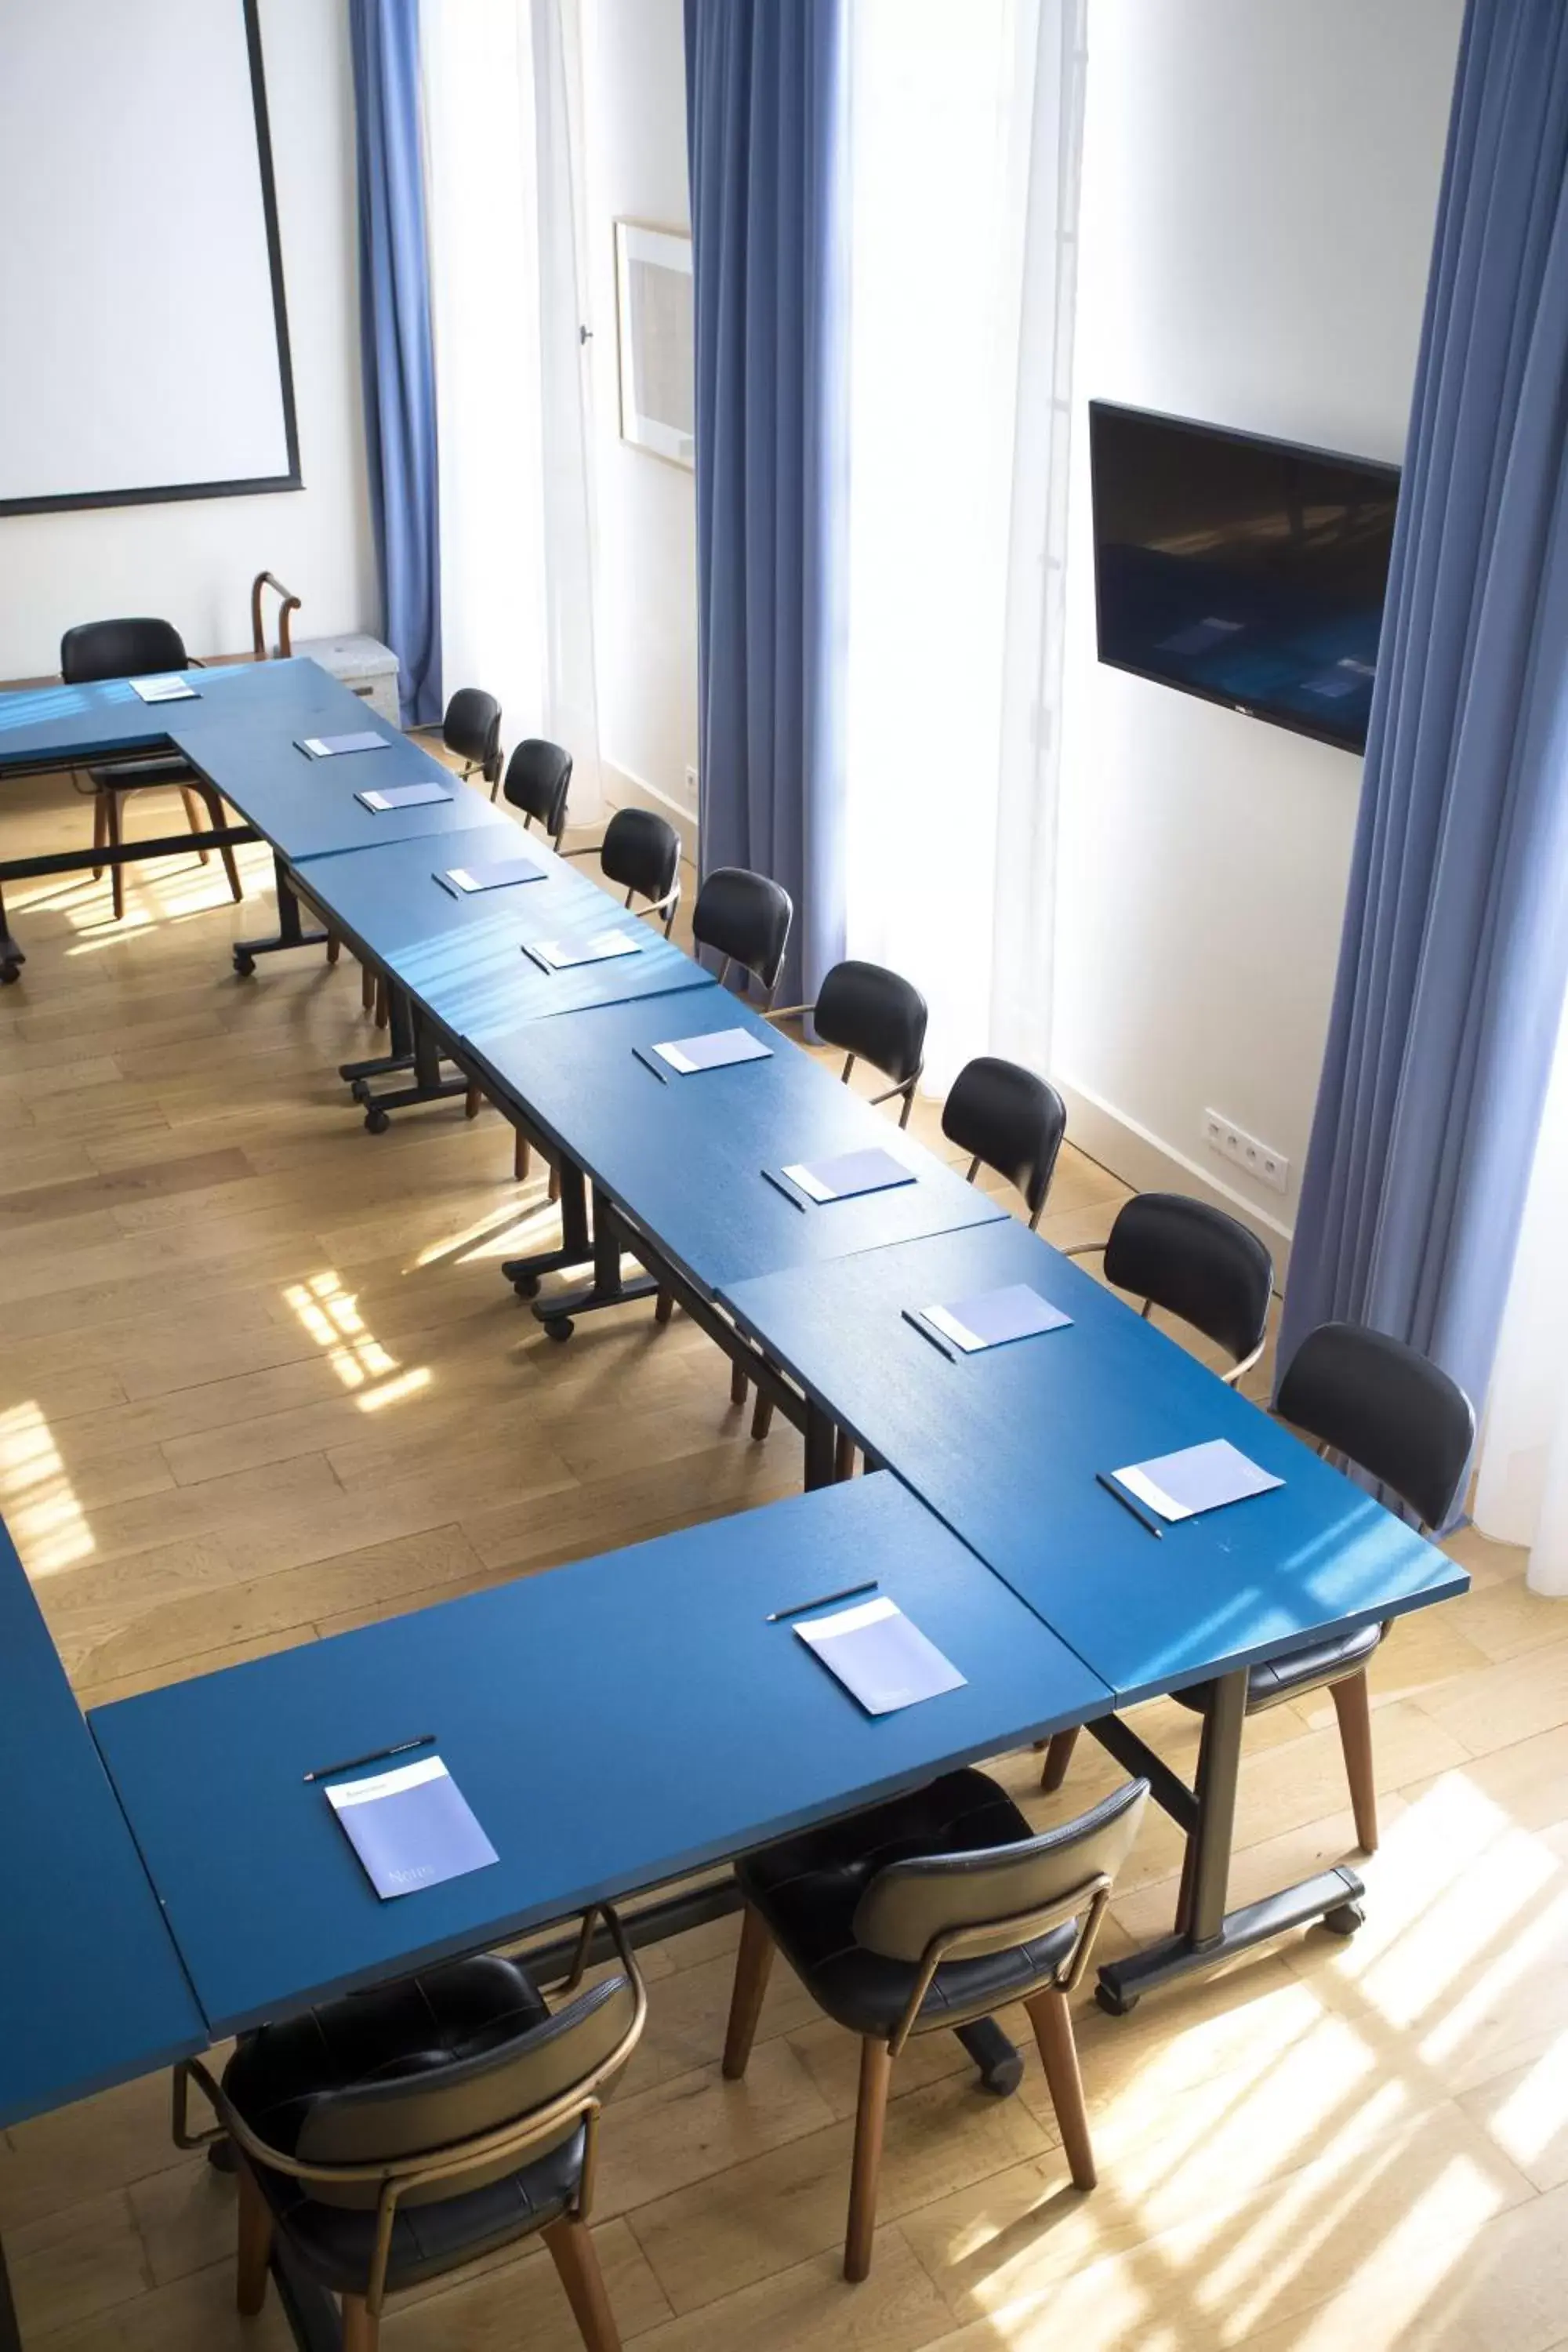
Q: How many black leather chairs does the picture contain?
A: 11